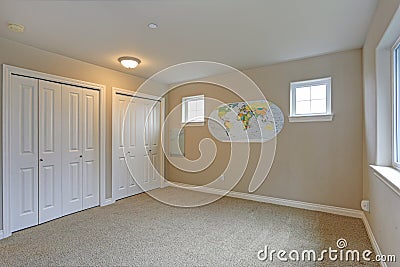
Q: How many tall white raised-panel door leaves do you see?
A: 8